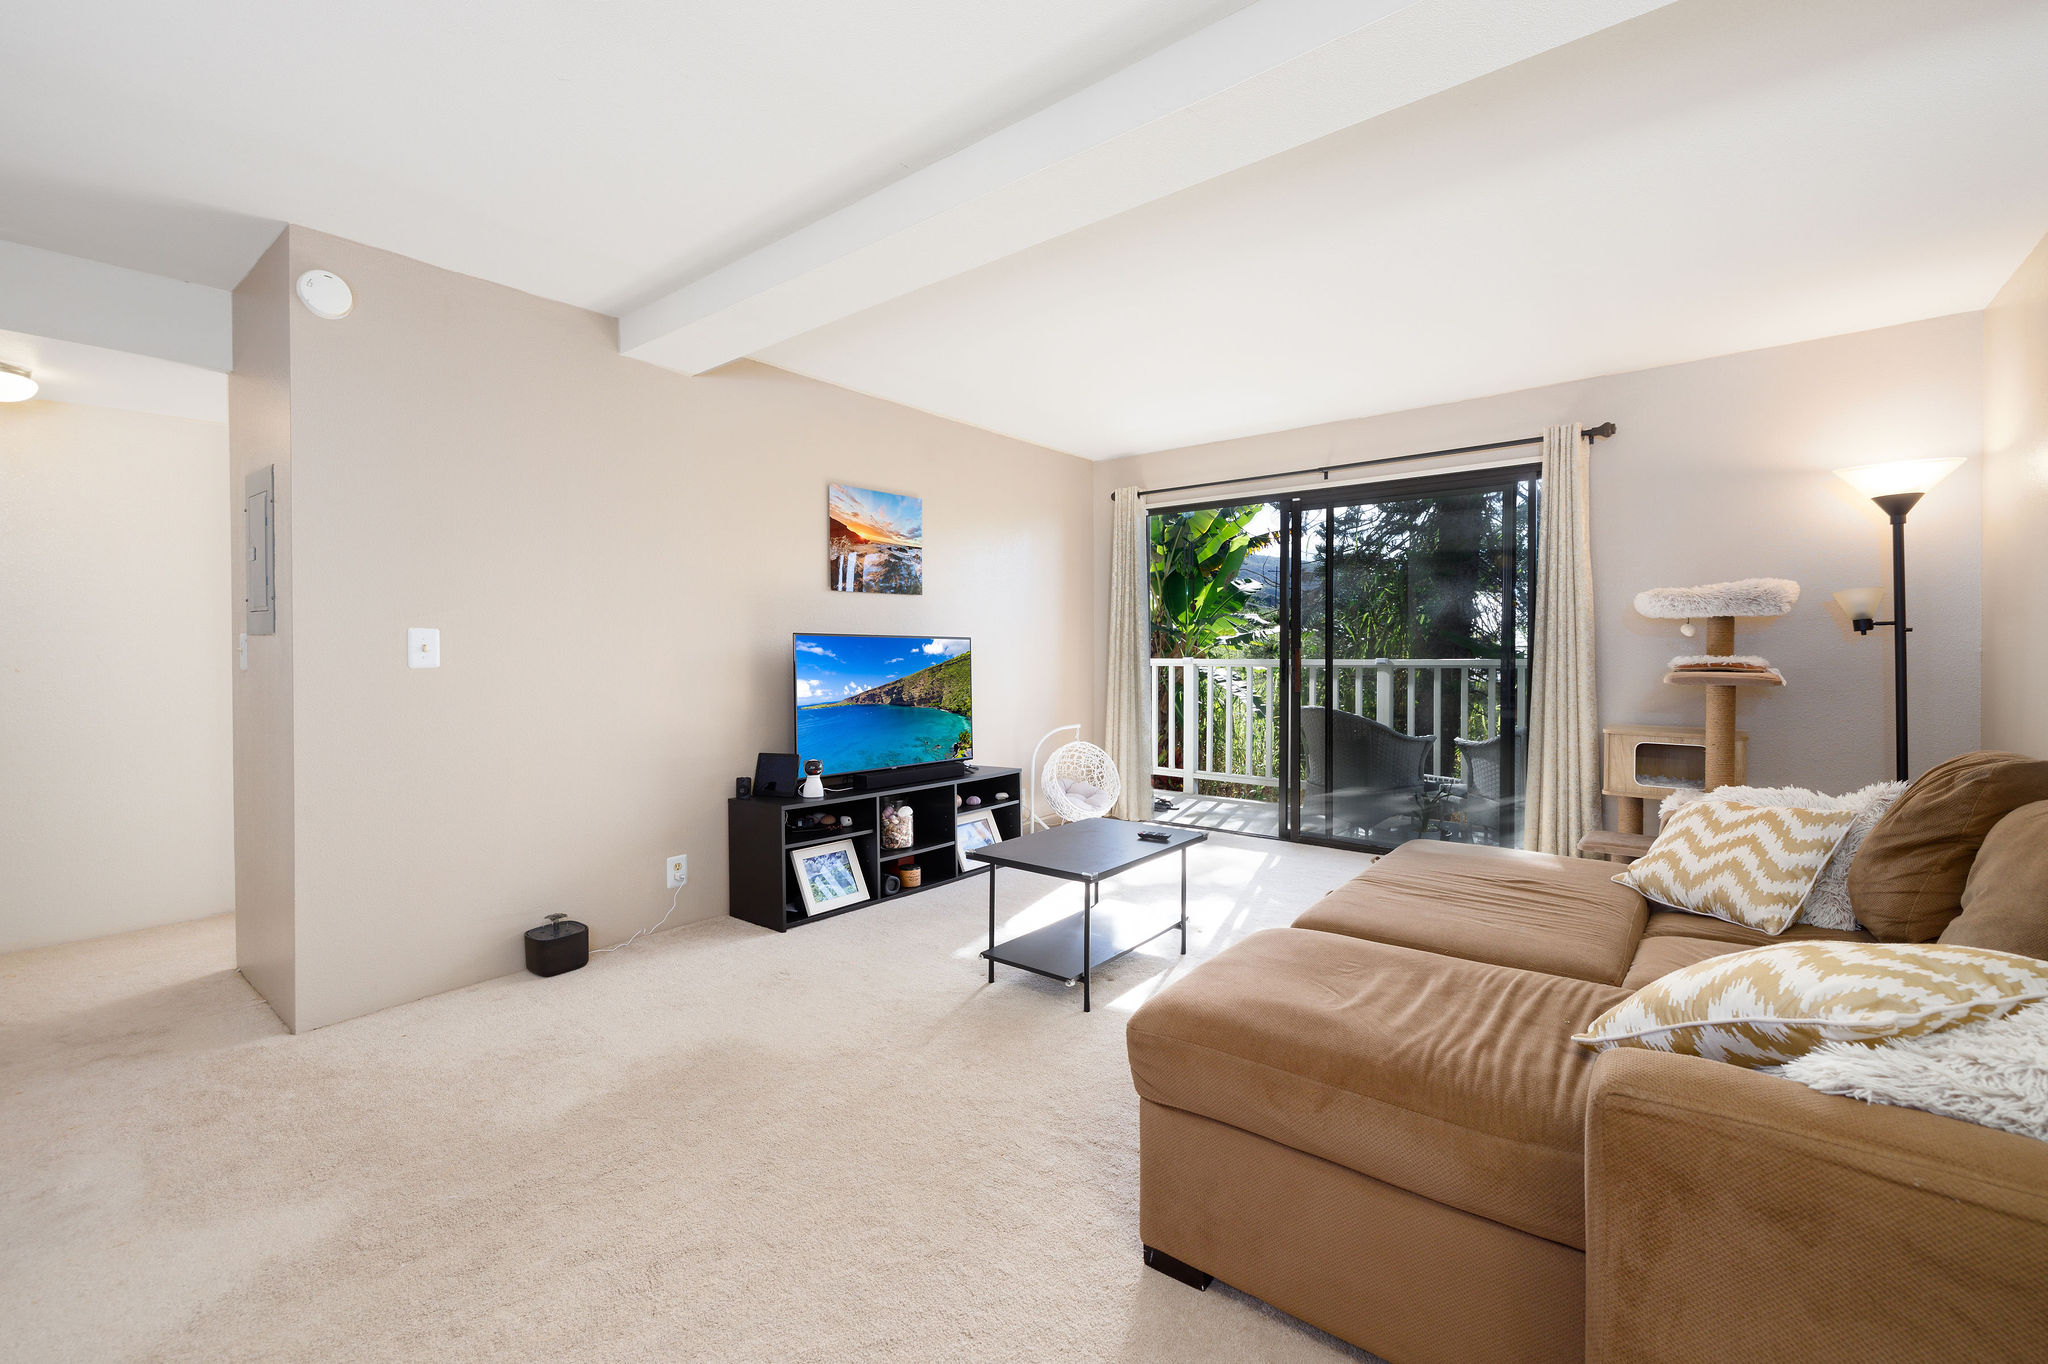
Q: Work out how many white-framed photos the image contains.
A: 2